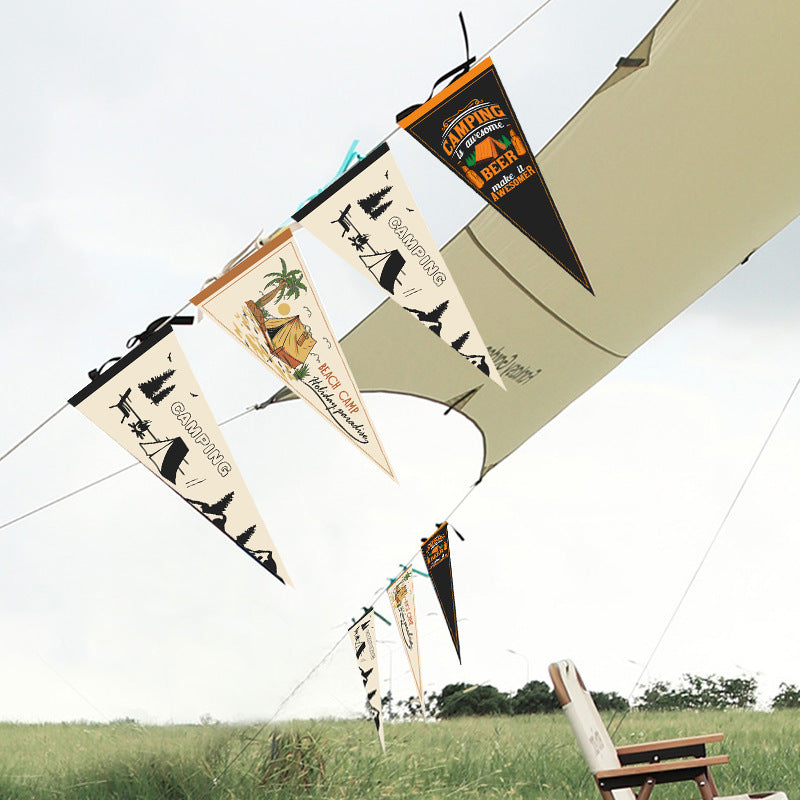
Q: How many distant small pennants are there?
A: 3